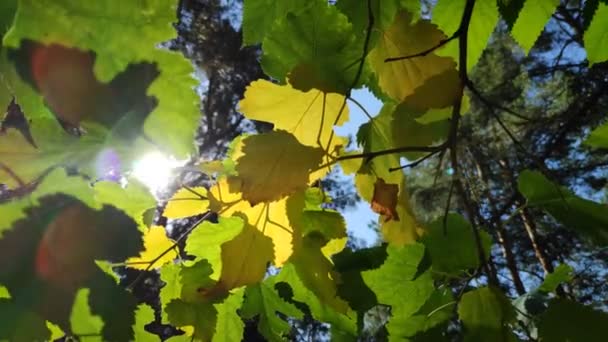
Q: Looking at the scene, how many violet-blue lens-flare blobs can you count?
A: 1